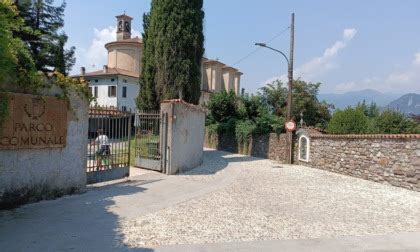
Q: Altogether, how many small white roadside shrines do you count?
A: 1